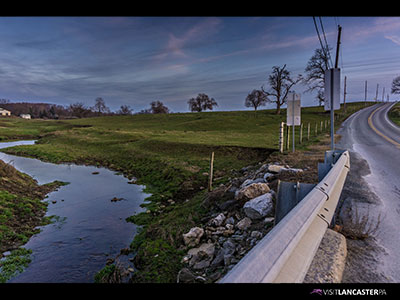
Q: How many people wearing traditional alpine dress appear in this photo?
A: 0